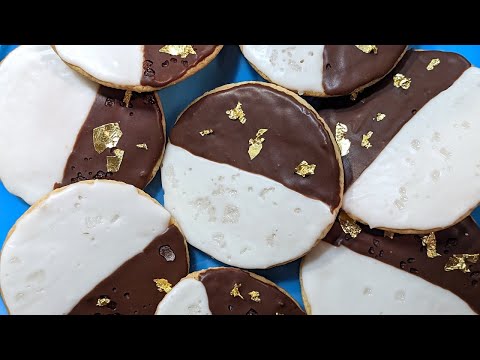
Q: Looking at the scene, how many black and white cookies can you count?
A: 8